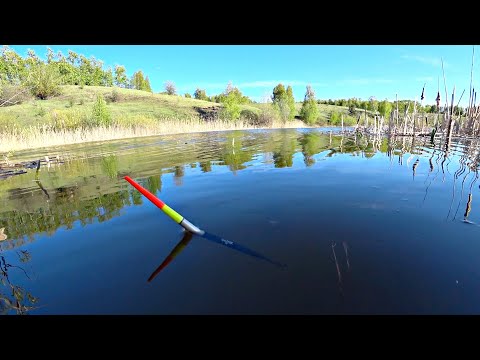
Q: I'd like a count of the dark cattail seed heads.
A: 2